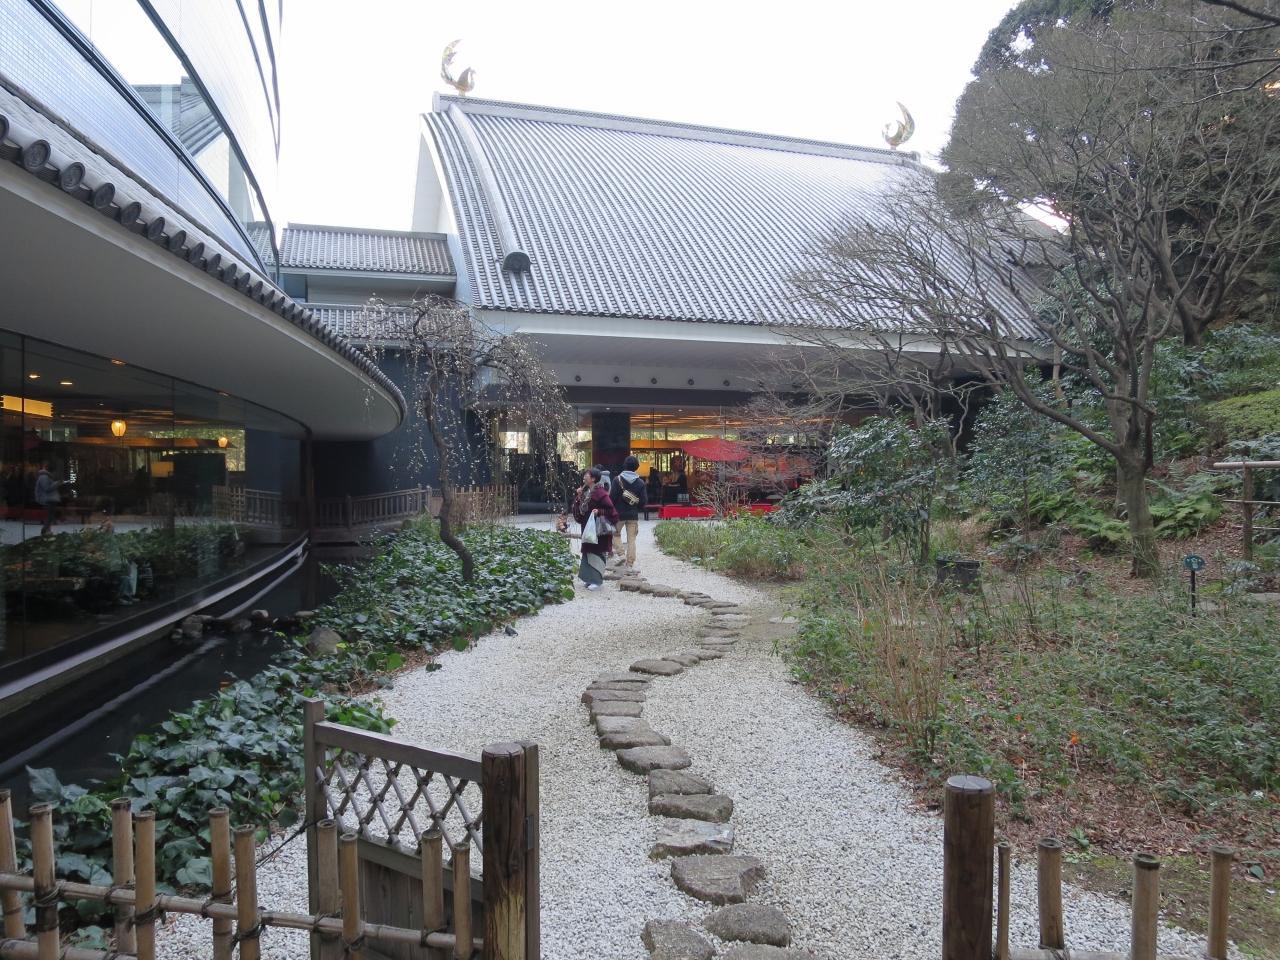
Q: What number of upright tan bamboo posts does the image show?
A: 14